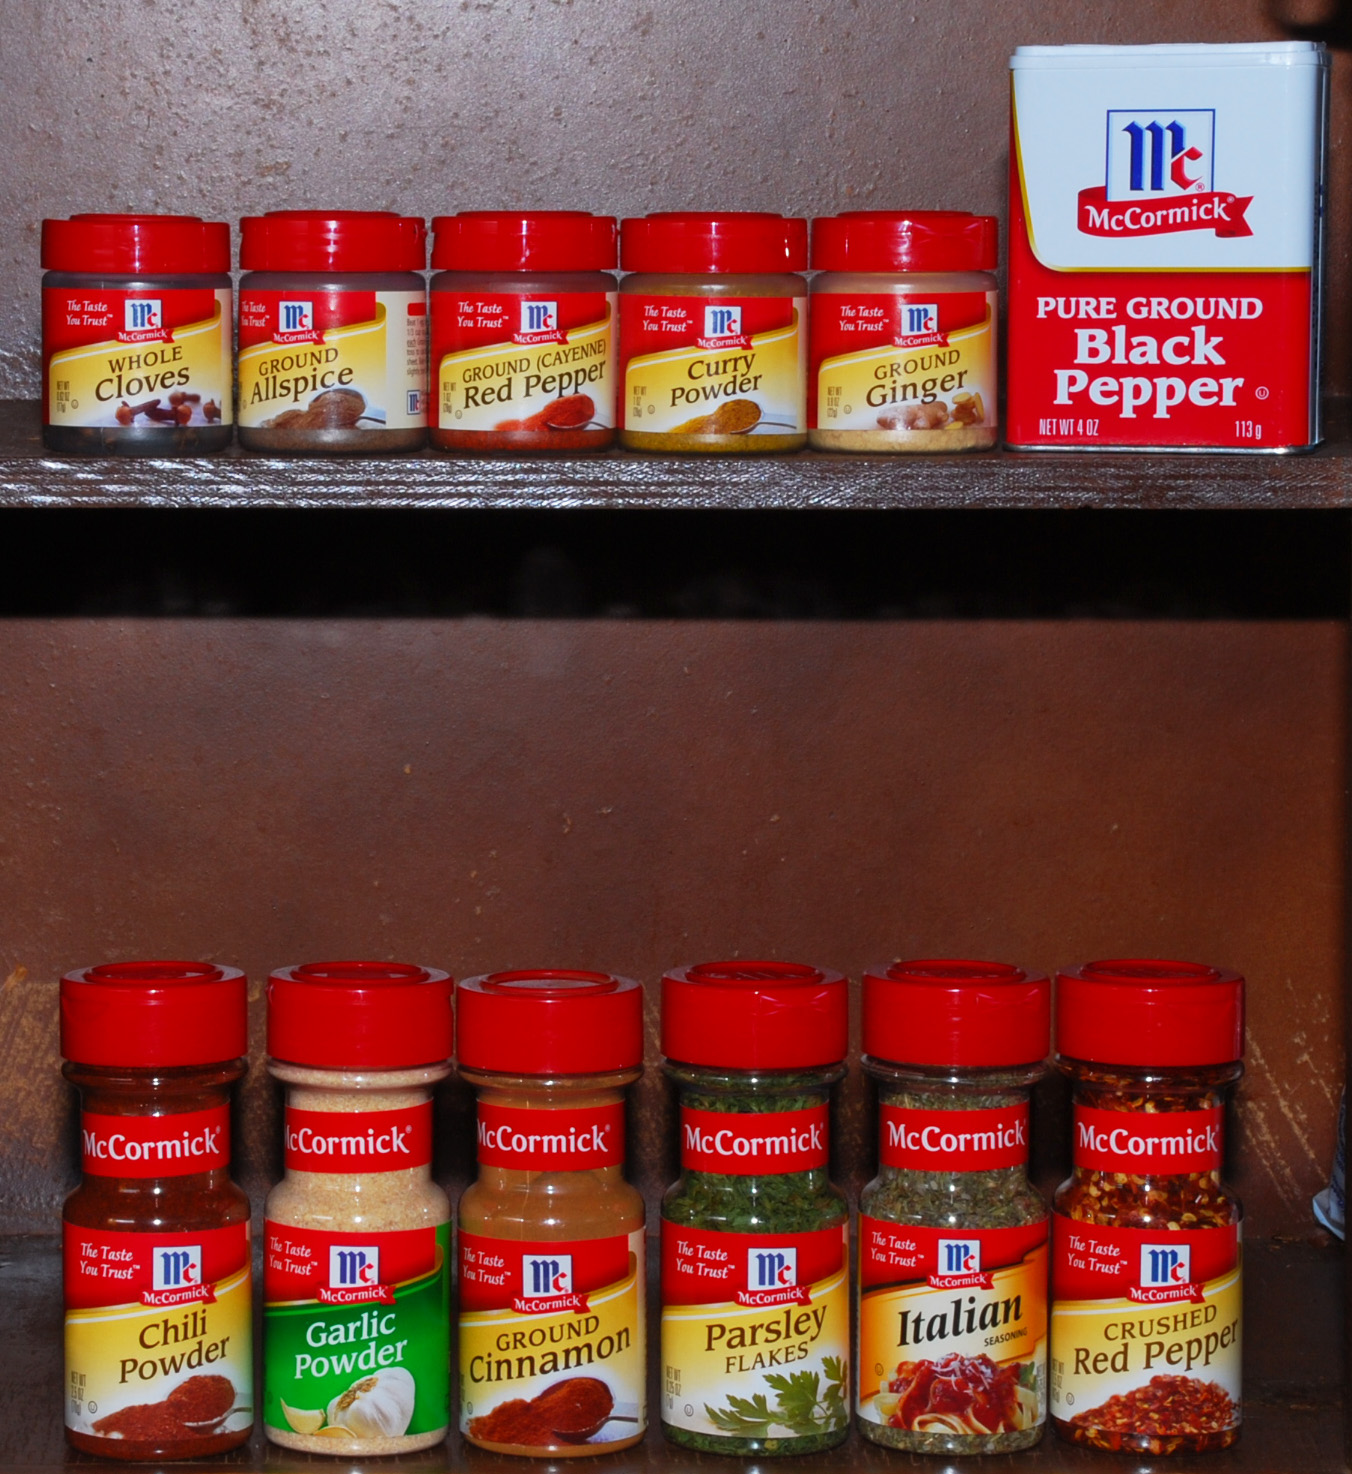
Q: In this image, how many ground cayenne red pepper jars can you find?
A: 1